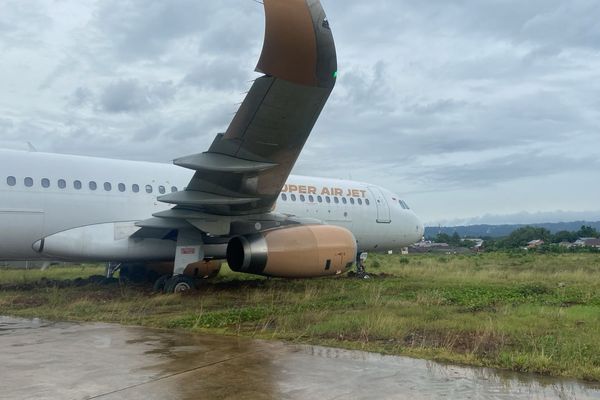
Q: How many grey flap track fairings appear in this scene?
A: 4